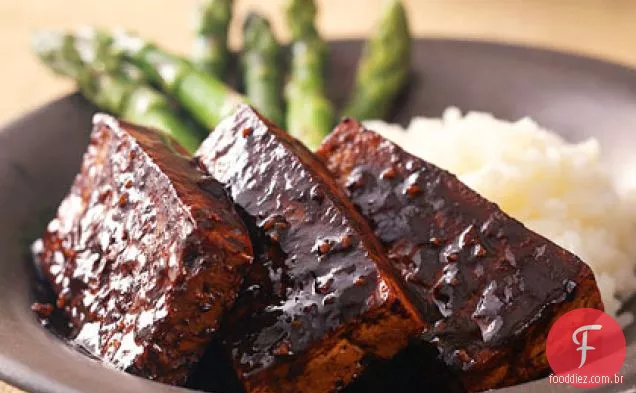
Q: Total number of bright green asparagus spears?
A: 6